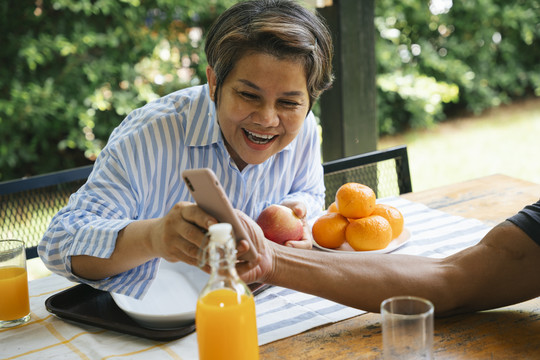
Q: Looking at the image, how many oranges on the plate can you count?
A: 5